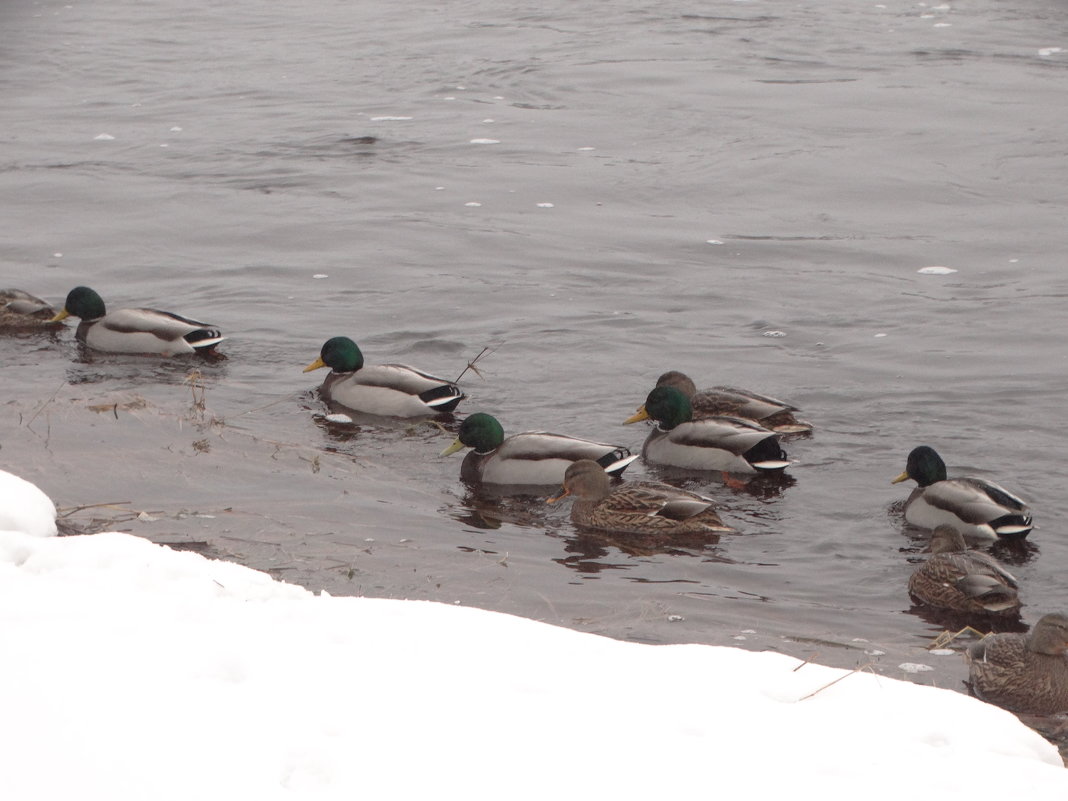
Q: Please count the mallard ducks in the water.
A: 10